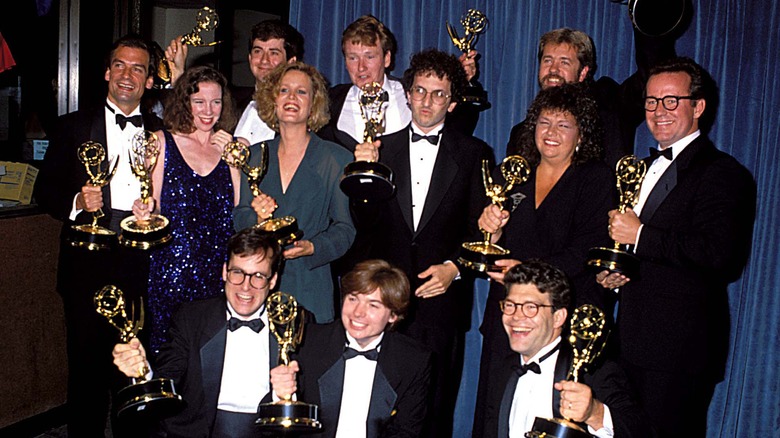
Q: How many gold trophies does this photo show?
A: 11